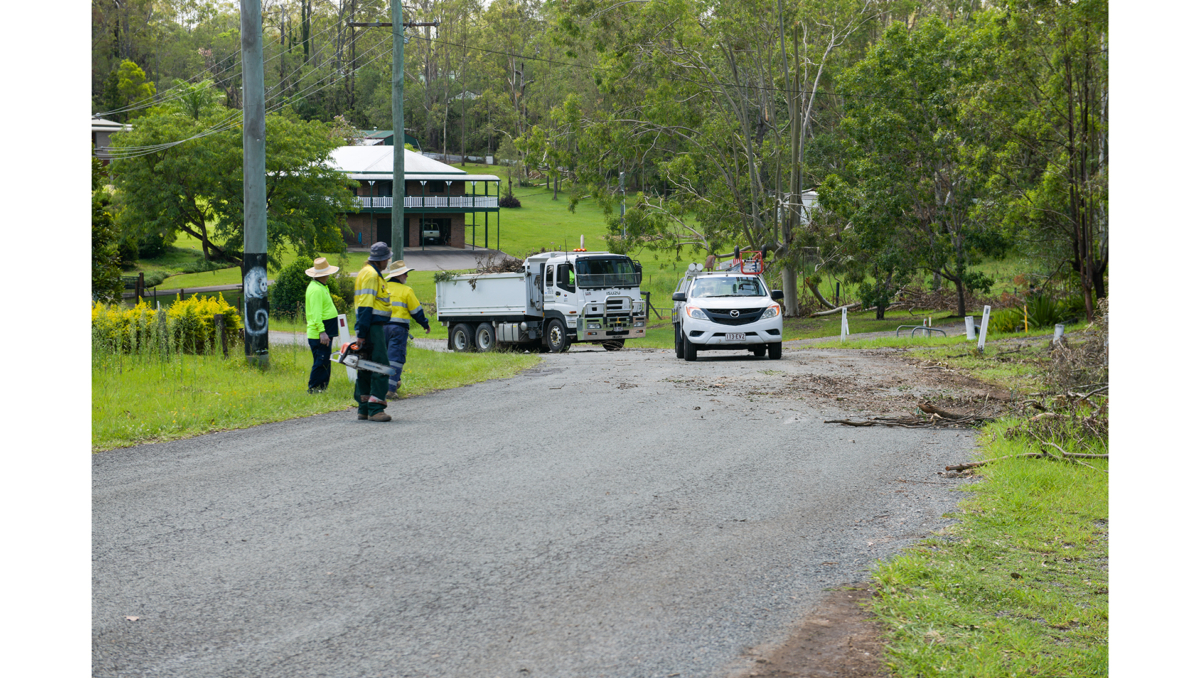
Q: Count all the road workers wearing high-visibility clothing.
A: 3